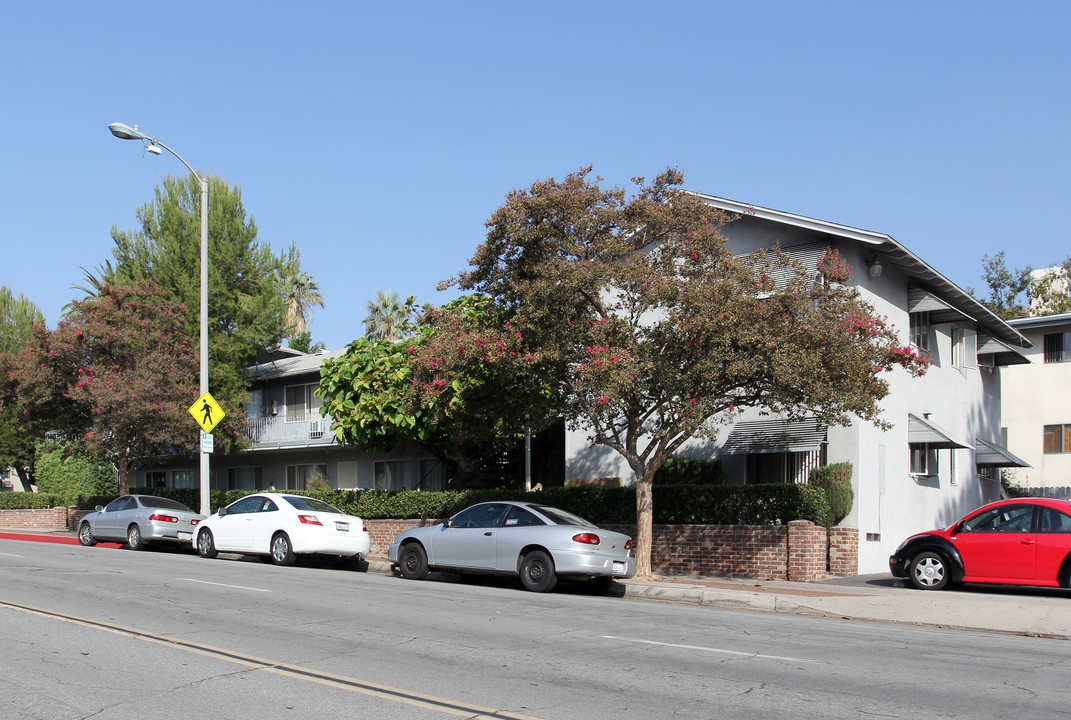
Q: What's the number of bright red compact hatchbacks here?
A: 1